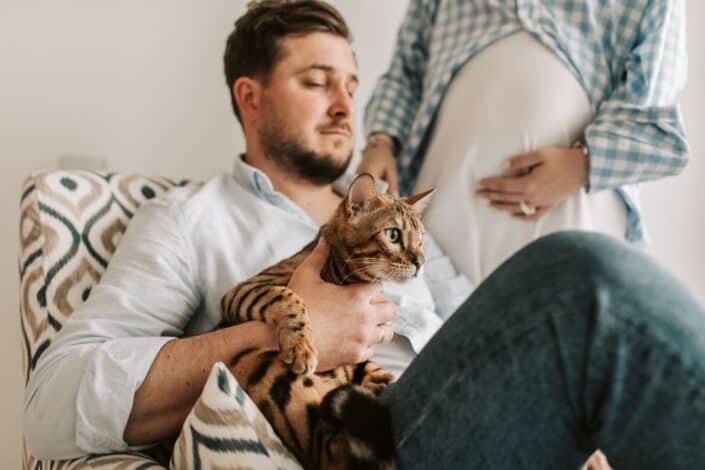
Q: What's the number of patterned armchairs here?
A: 1